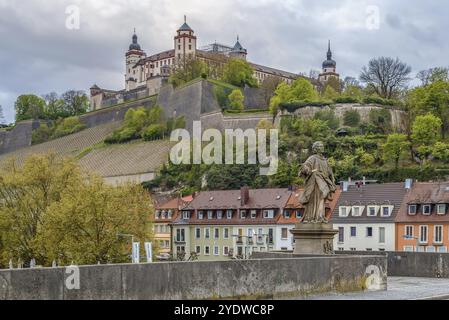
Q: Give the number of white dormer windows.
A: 4